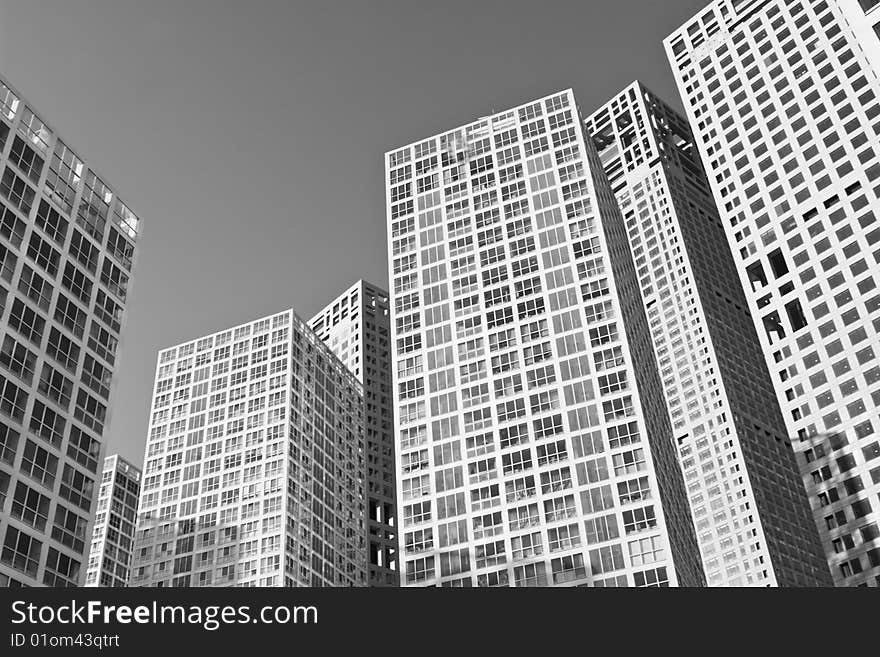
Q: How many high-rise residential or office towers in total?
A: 7